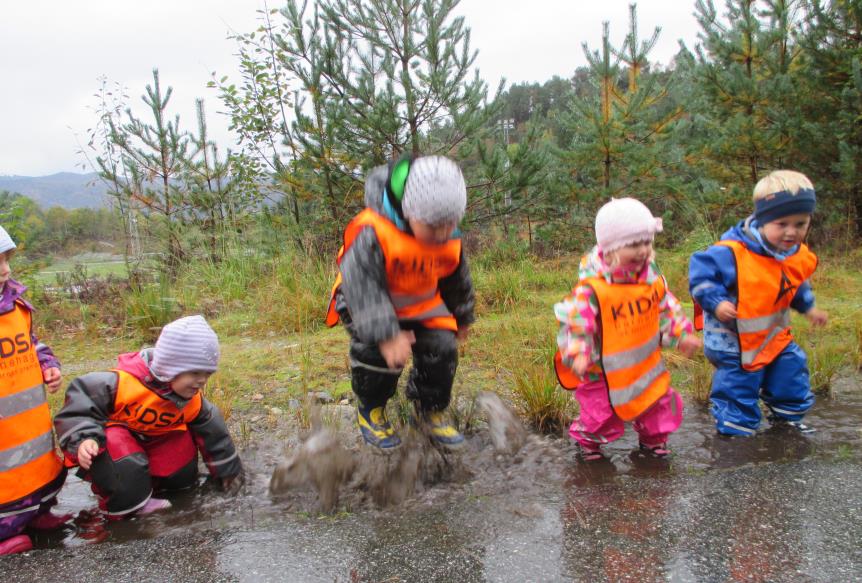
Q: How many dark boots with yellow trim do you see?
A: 2